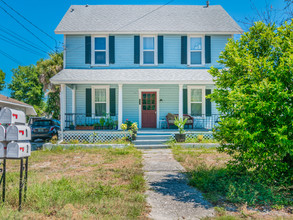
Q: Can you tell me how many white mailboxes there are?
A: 5